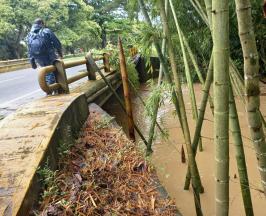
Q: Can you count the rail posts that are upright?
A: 3